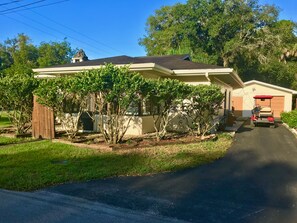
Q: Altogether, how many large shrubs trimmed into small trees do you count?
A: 5